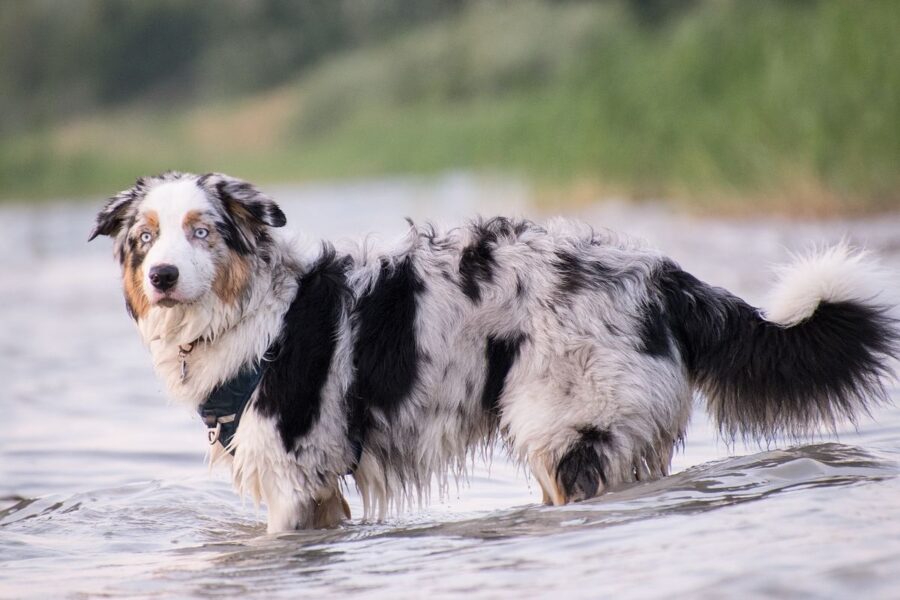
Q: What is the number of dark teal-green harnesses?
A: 1